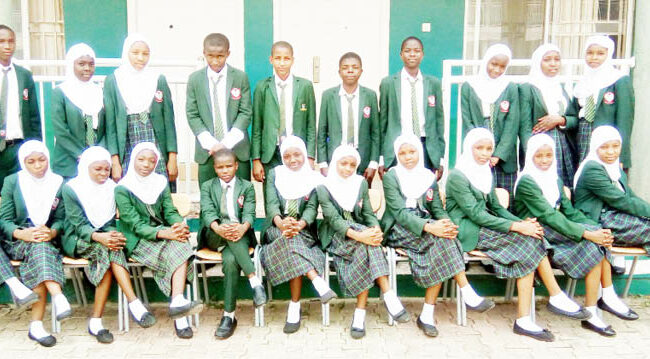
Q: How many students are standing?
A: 10